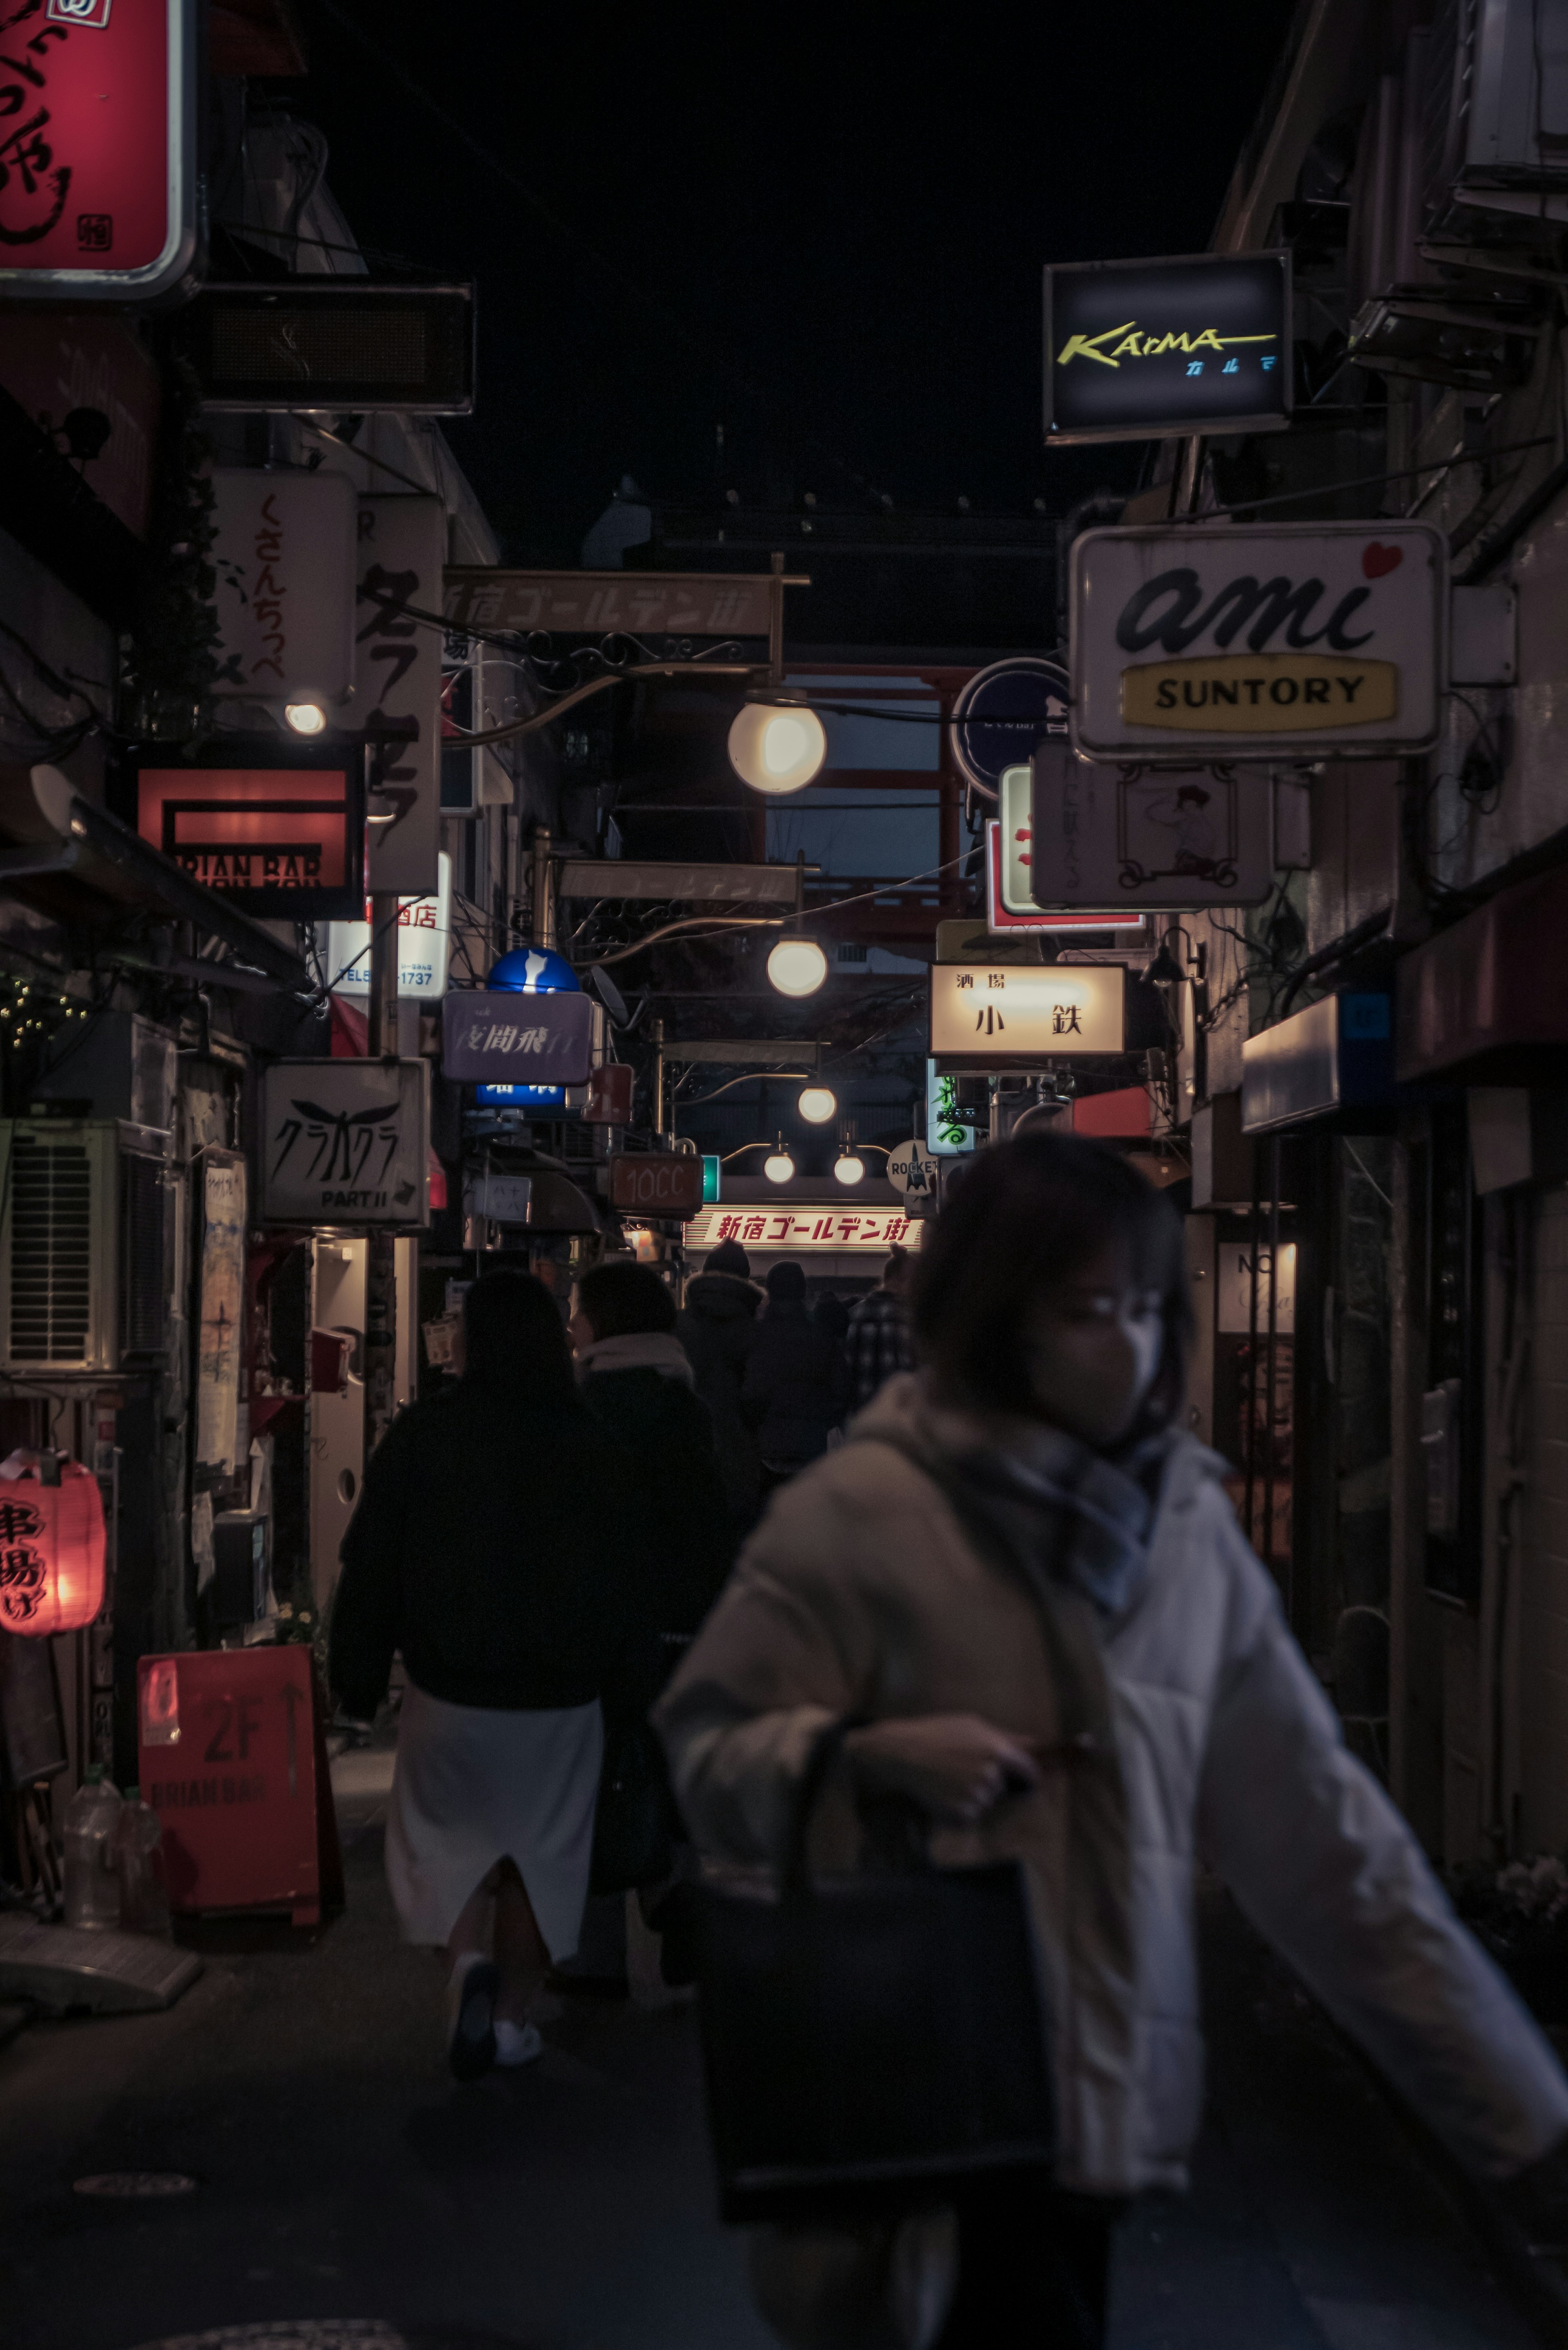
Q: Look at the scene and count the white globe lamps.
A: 5